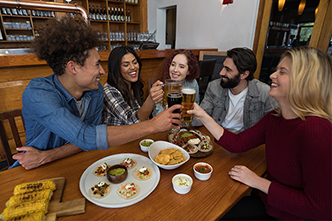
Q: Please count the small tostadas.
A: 5